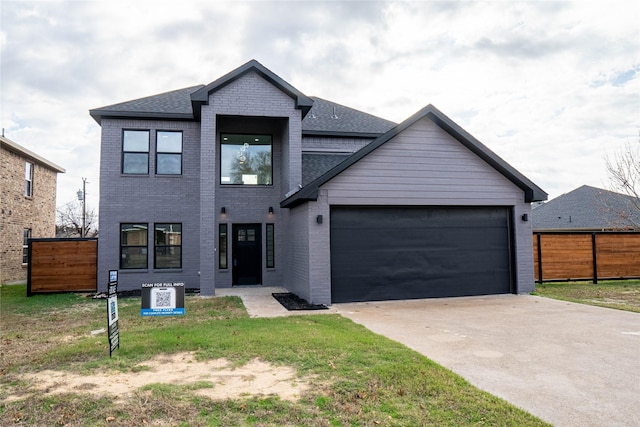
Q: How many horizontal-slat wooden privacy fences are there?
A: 2